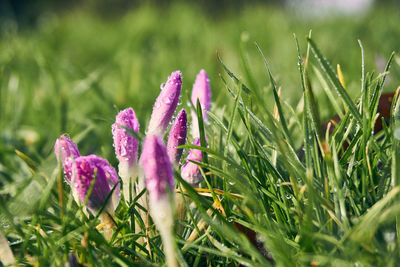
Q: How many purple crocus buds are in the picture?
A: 8